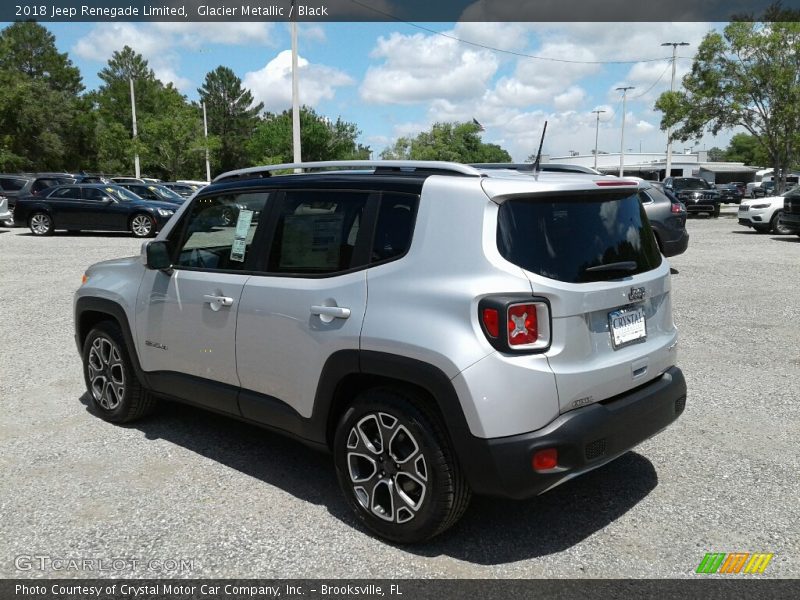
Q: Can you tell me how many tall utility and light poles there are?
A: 6